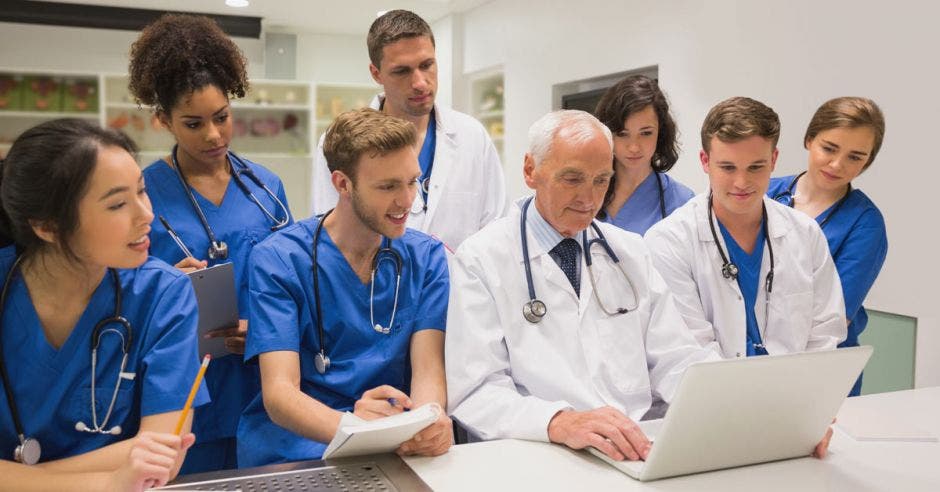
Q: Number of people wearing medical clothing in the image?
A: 8